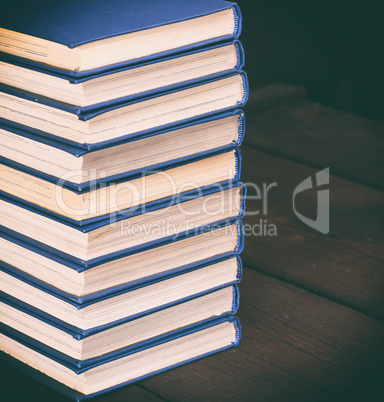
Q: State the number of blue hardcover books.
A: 10